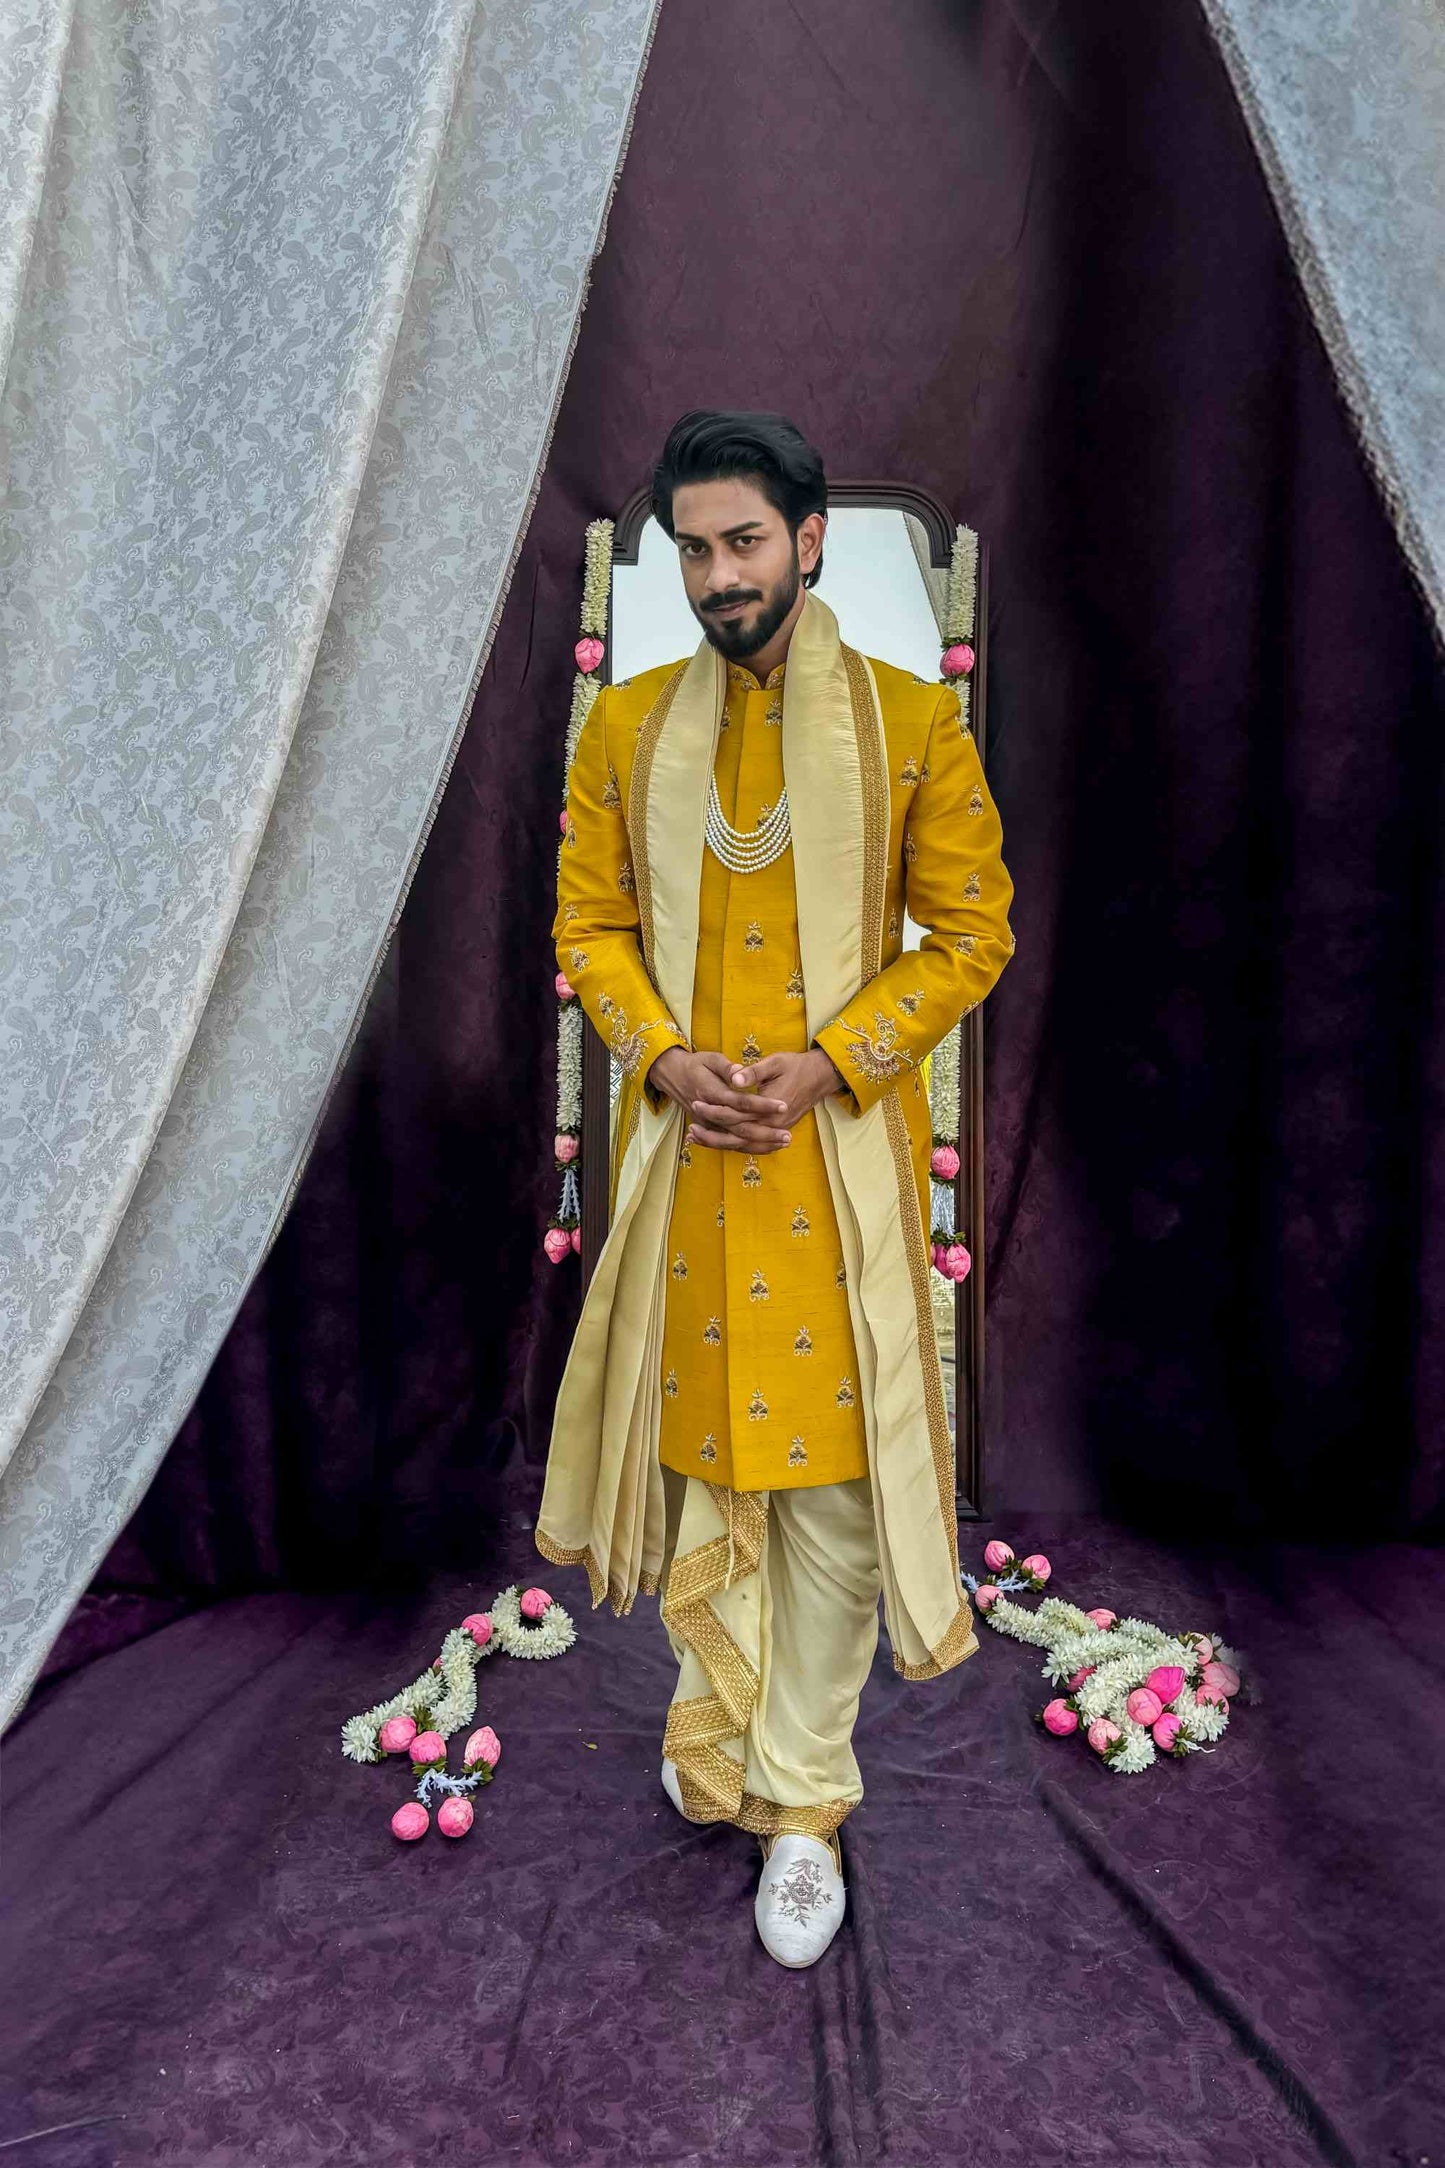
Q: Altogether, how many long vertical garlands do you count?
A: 2